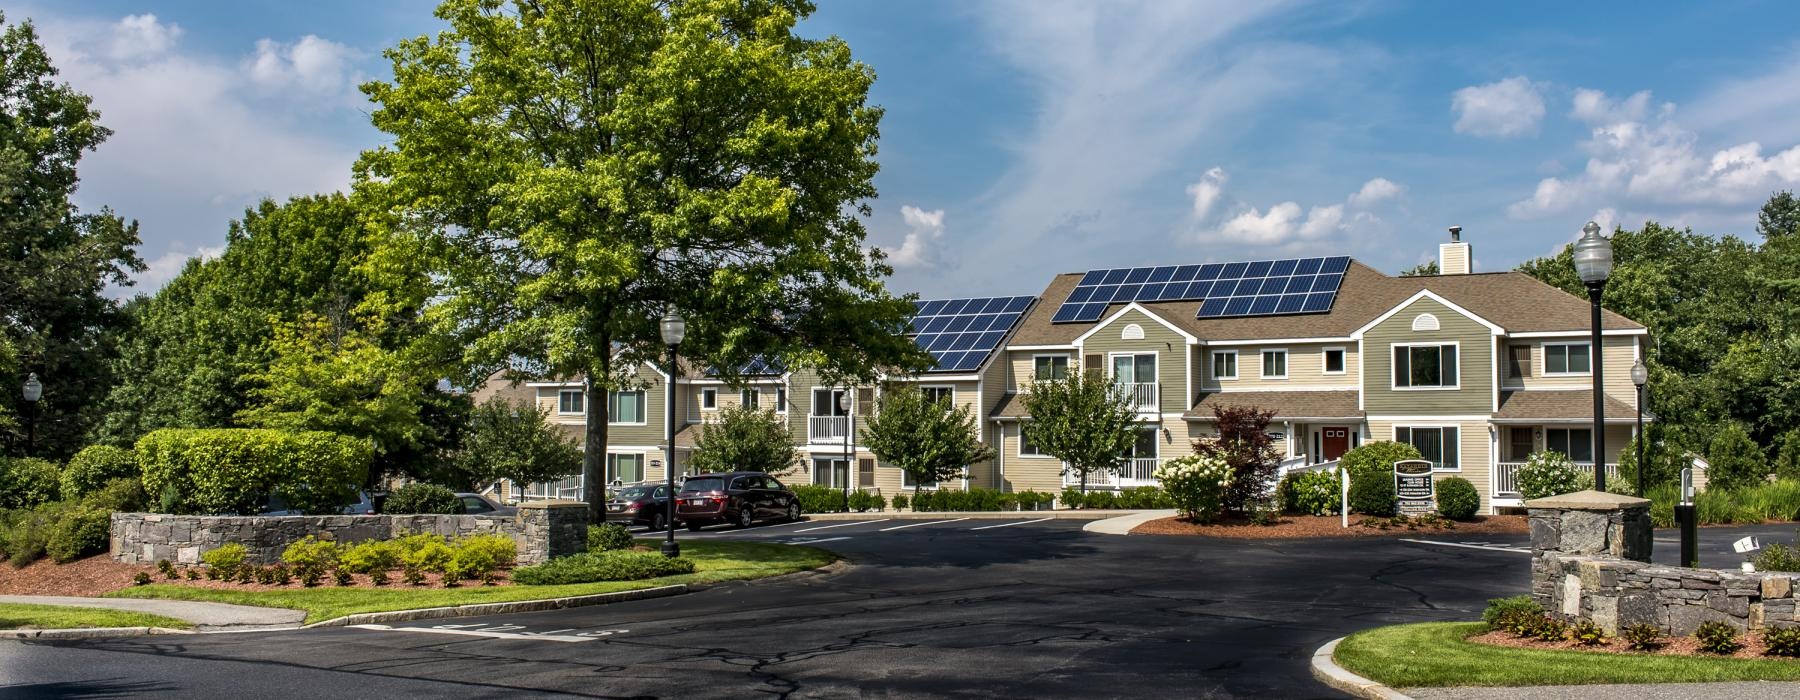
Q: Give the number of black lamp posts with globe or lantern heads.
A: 5